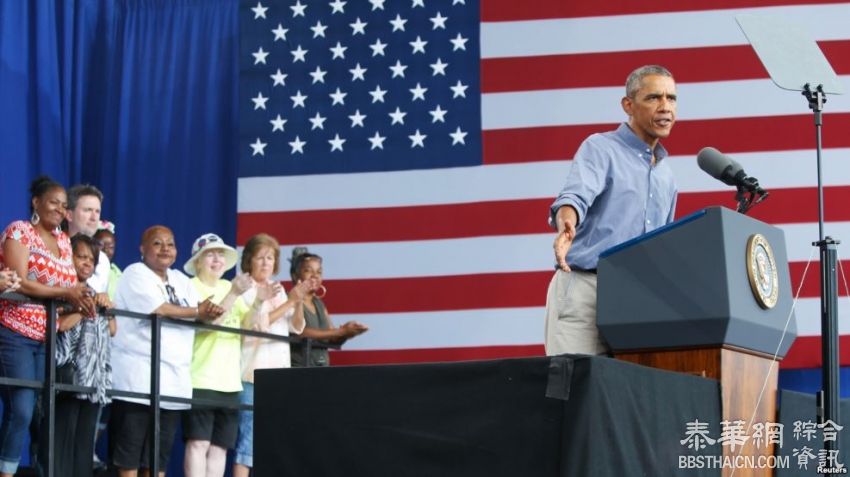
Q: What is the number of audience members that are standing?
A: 8